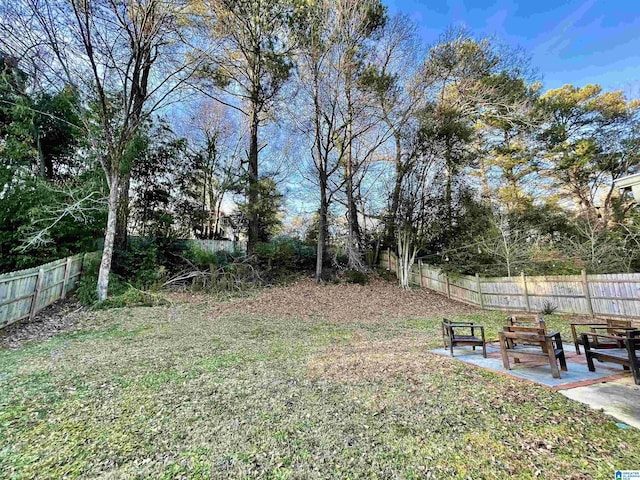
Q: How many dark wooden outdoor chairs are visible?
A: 5